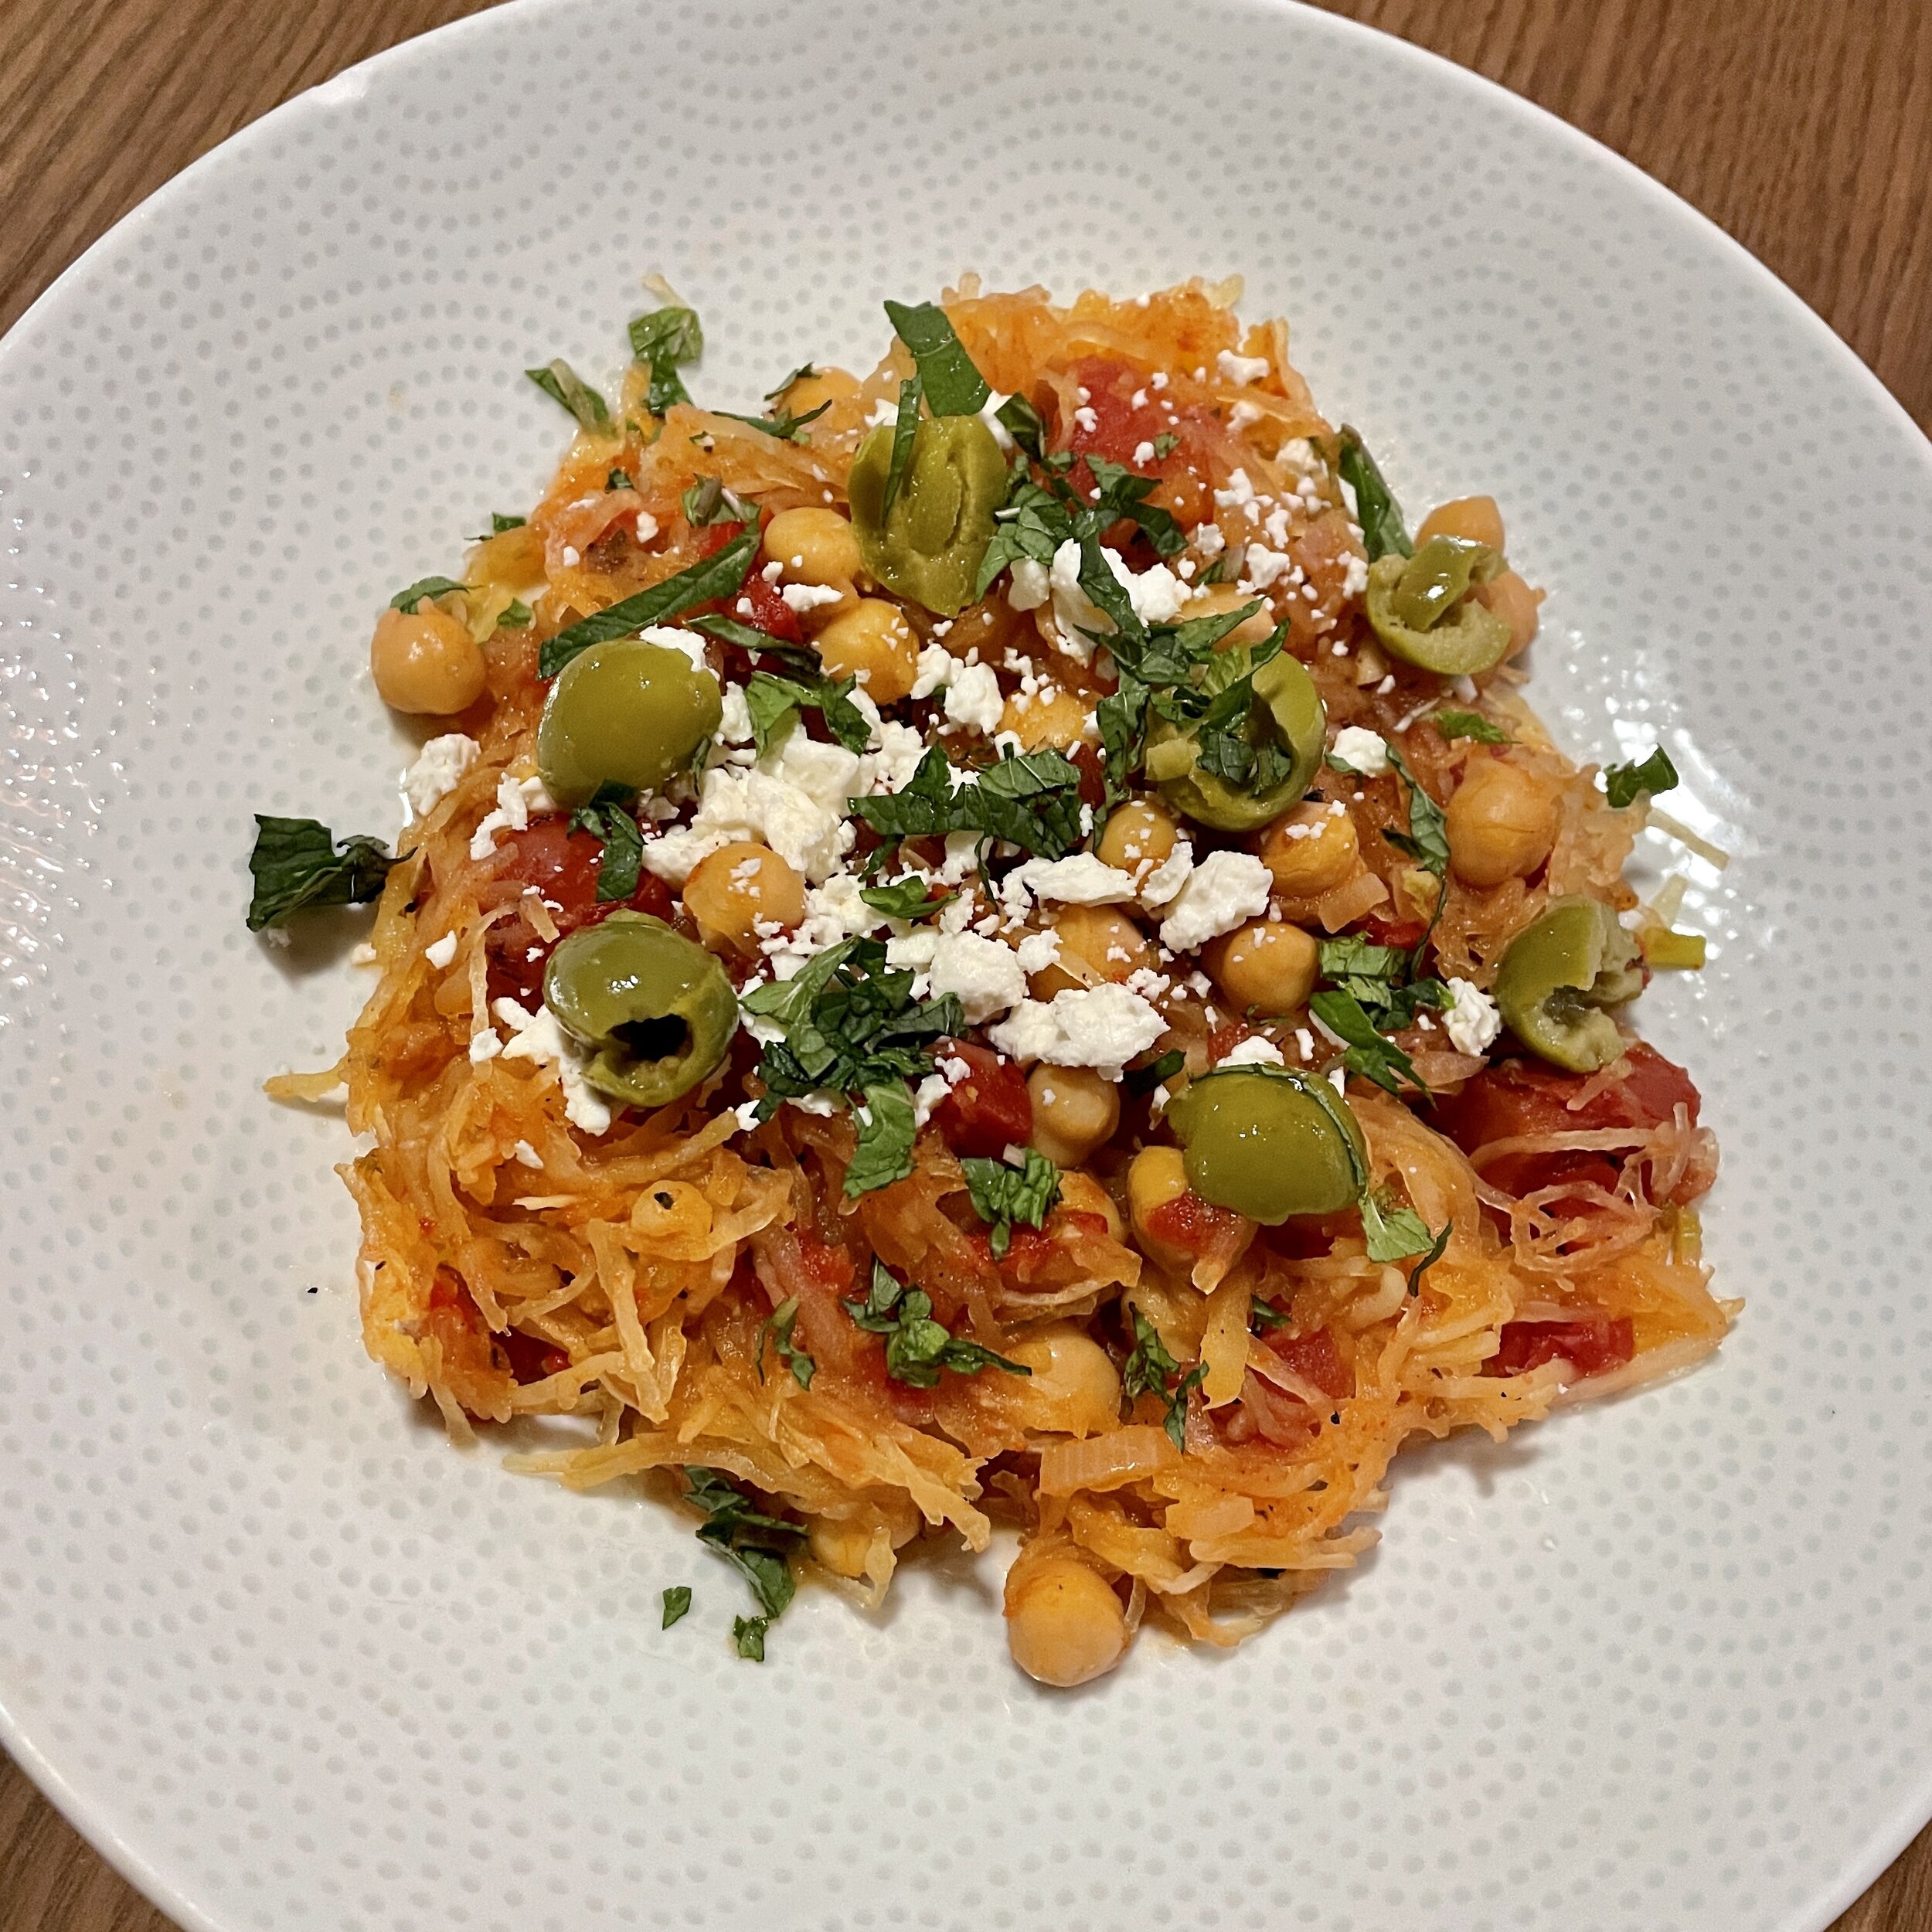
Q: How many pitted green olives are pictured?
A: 7